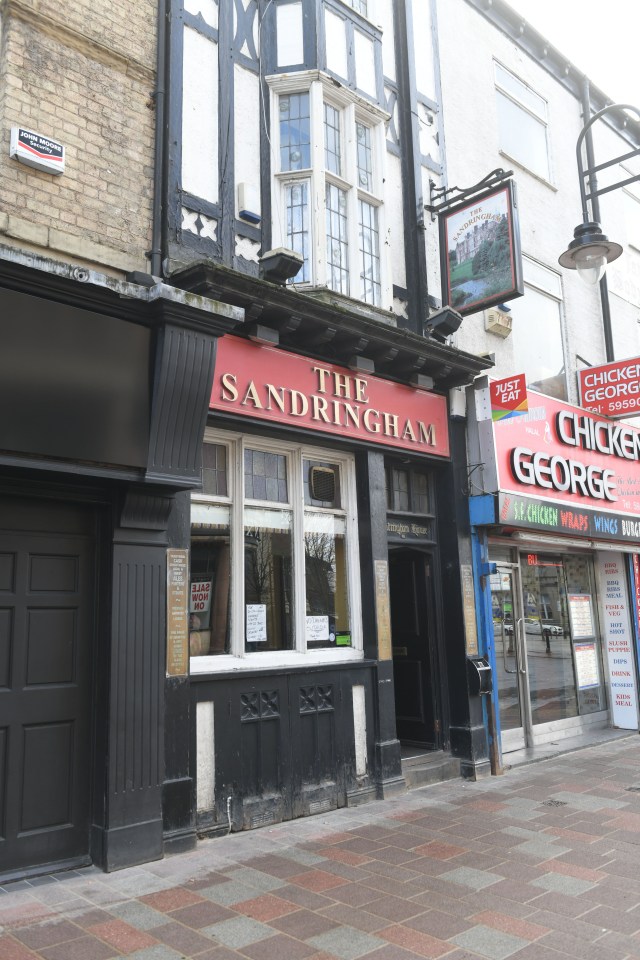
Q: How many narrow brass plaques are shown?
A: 3